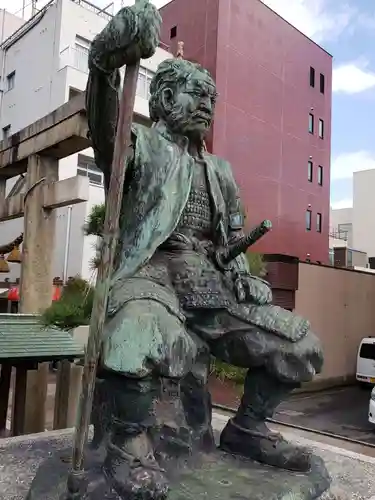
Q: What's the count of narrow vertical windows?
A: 8